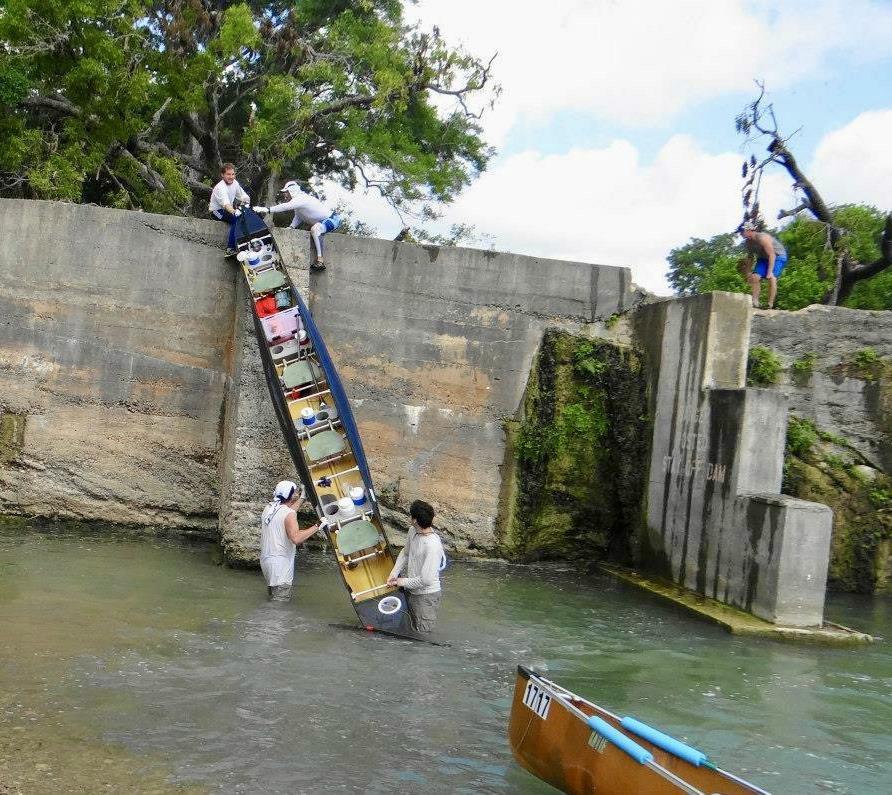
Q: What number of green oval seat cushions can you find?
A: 4